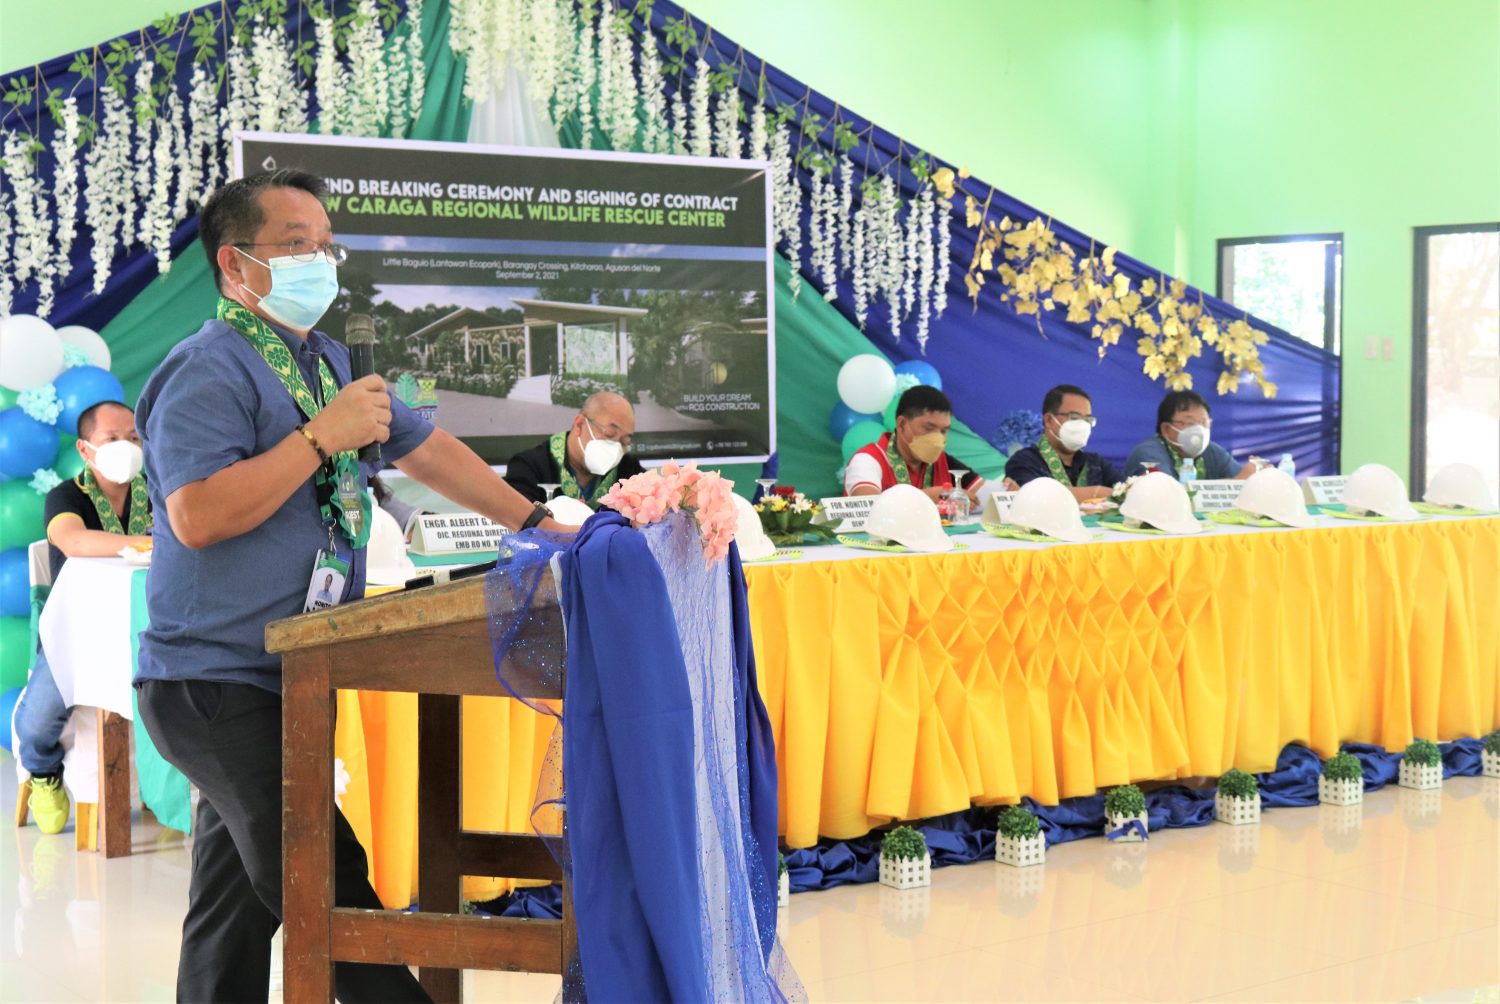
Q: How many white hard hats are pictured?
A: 9